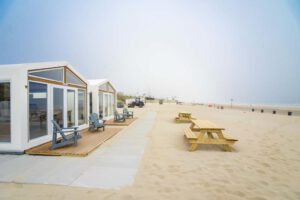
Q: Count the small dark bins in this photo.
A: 4